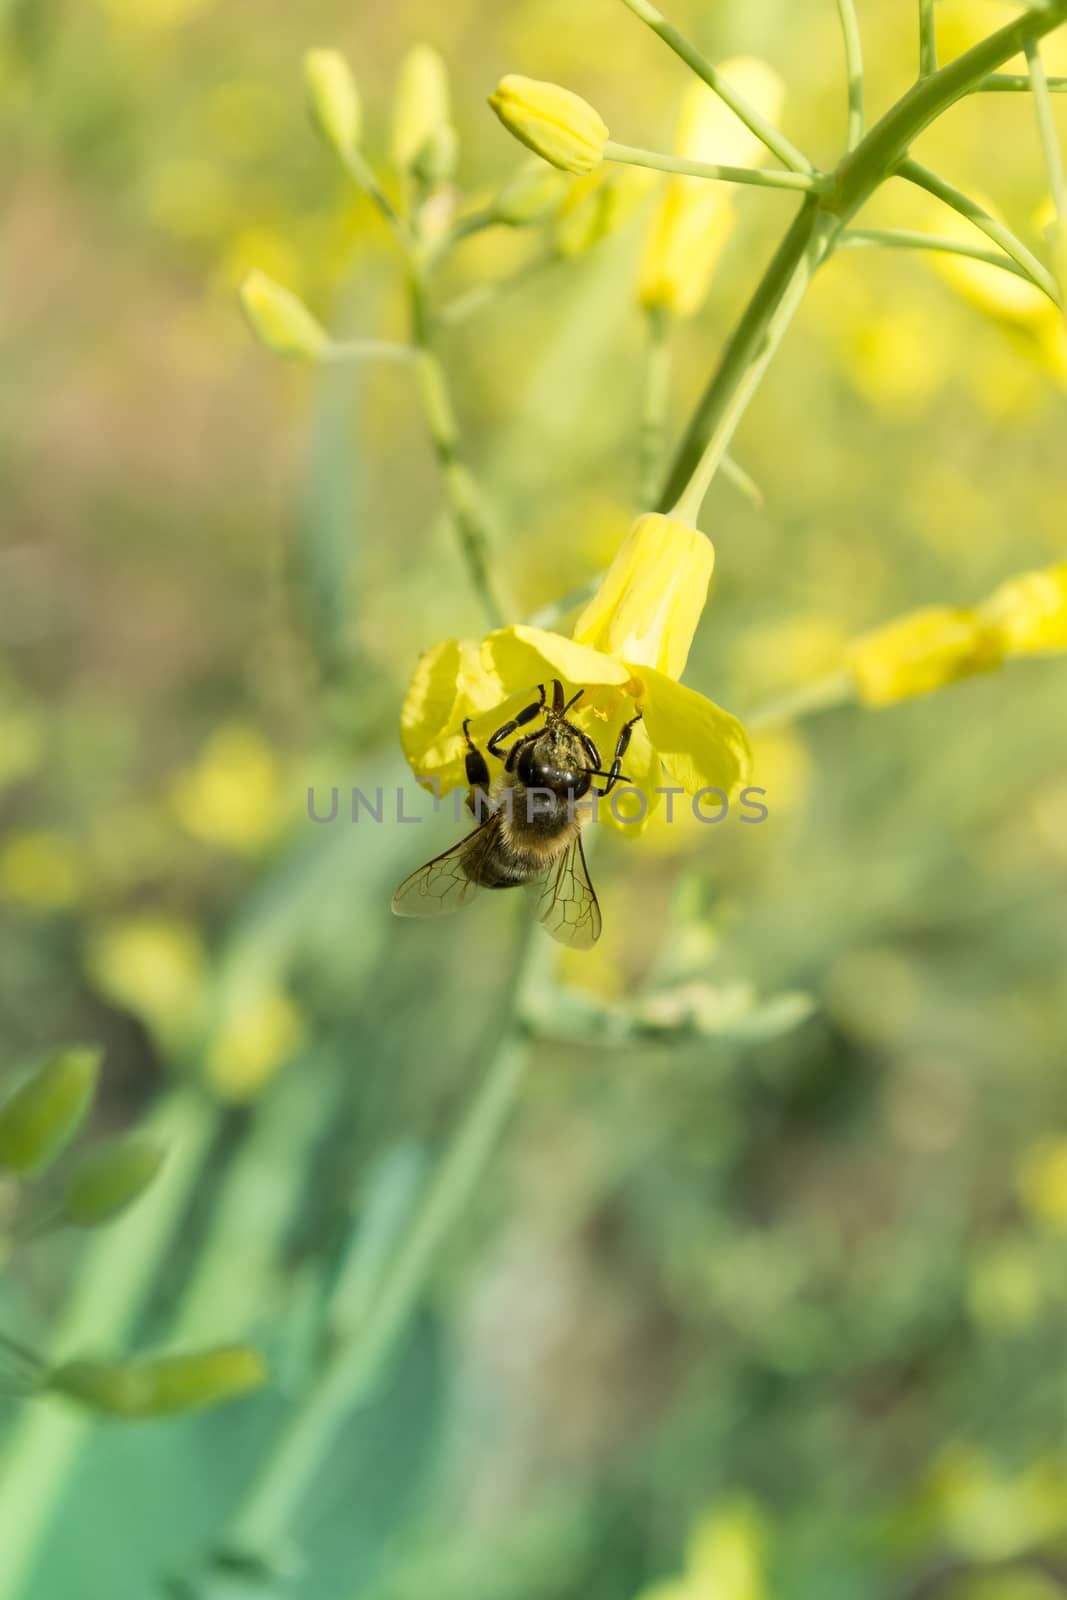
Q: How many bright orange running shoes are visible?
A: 0